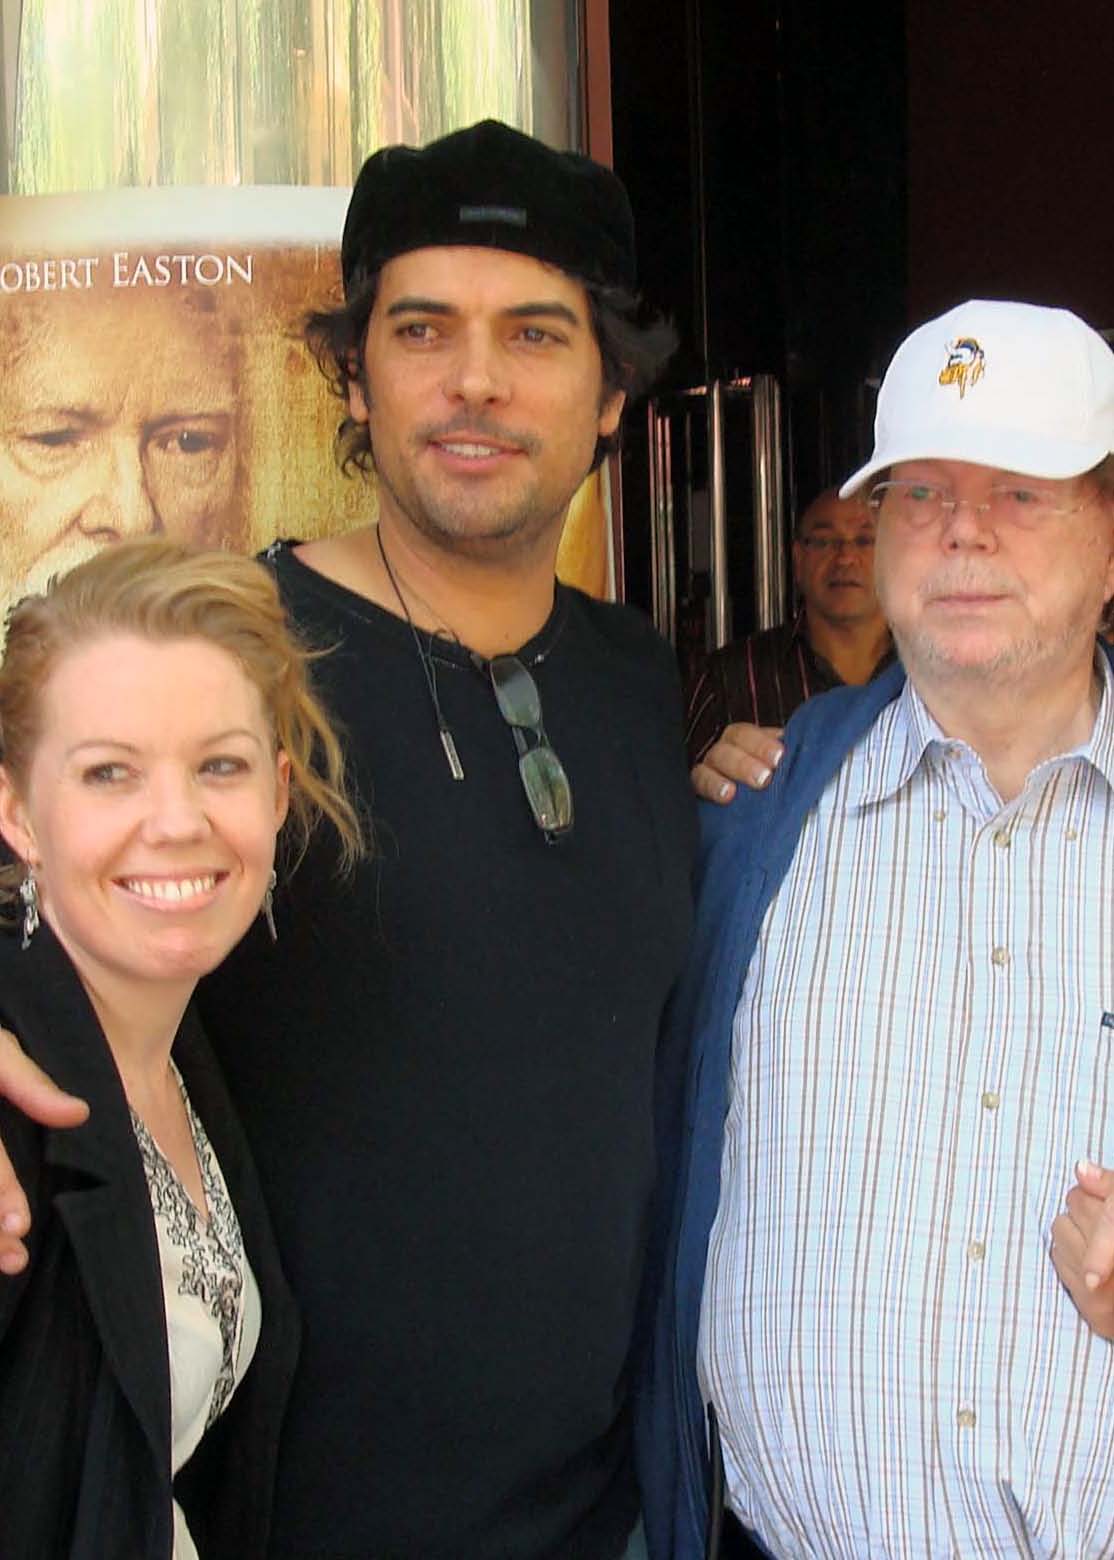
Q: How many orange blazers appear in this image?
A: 0